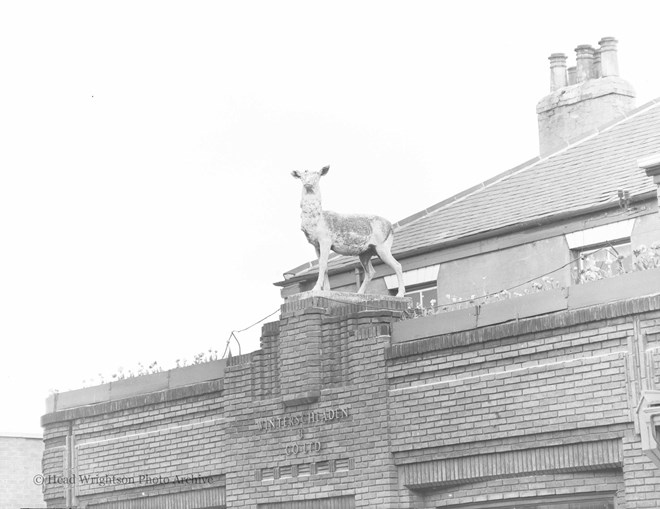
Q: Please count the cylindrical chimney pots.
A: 5